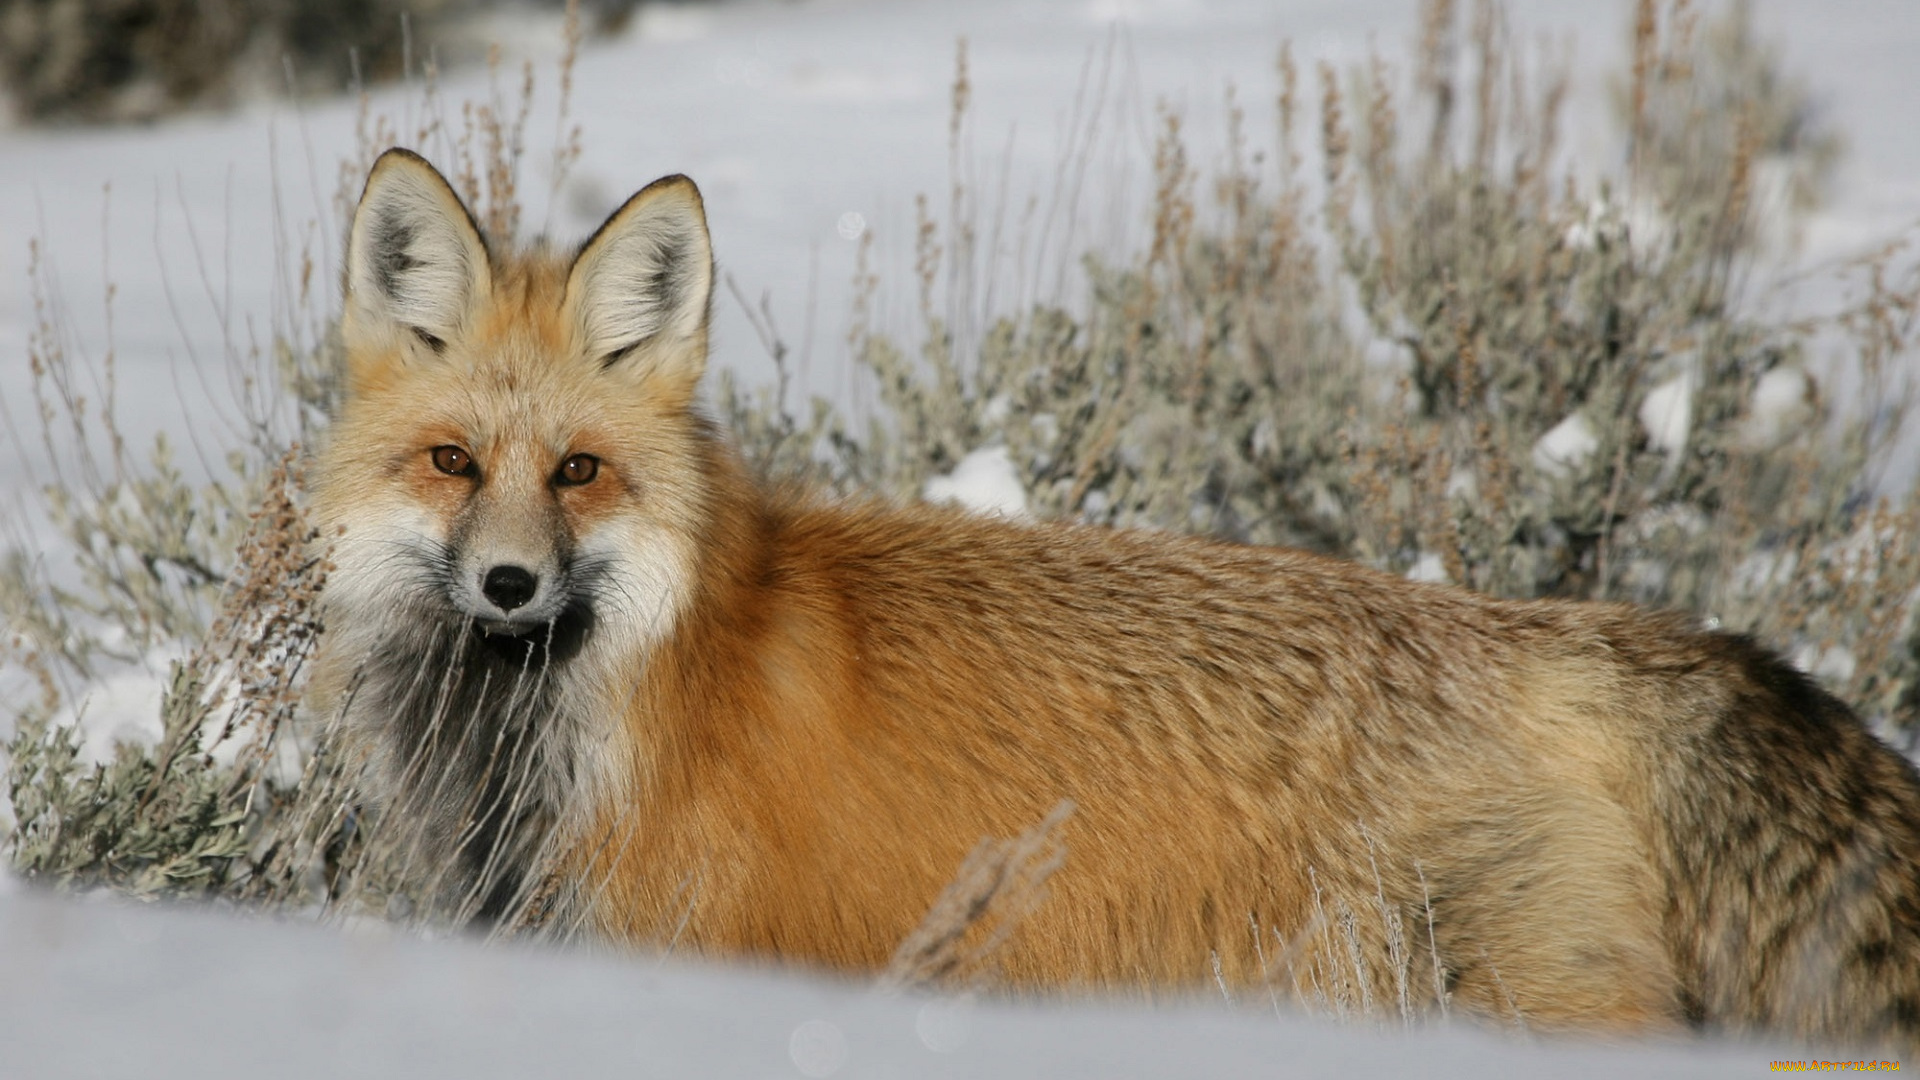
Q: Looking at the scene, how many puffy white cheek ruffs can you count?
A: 2